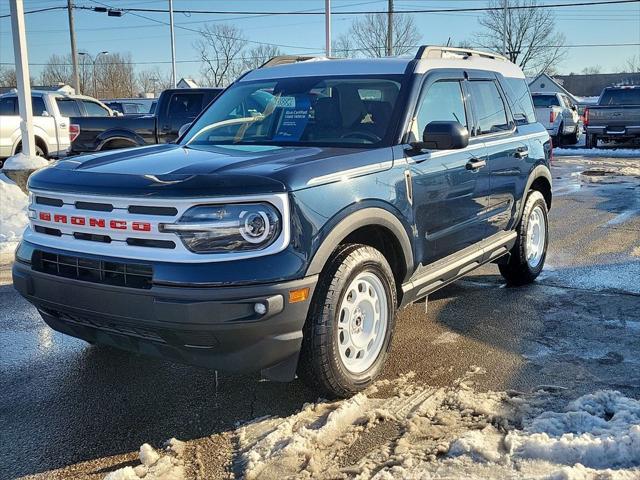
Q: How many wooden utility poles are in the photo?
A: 2